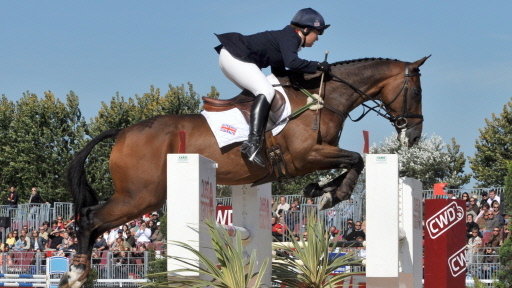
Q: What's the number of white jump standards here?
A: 4